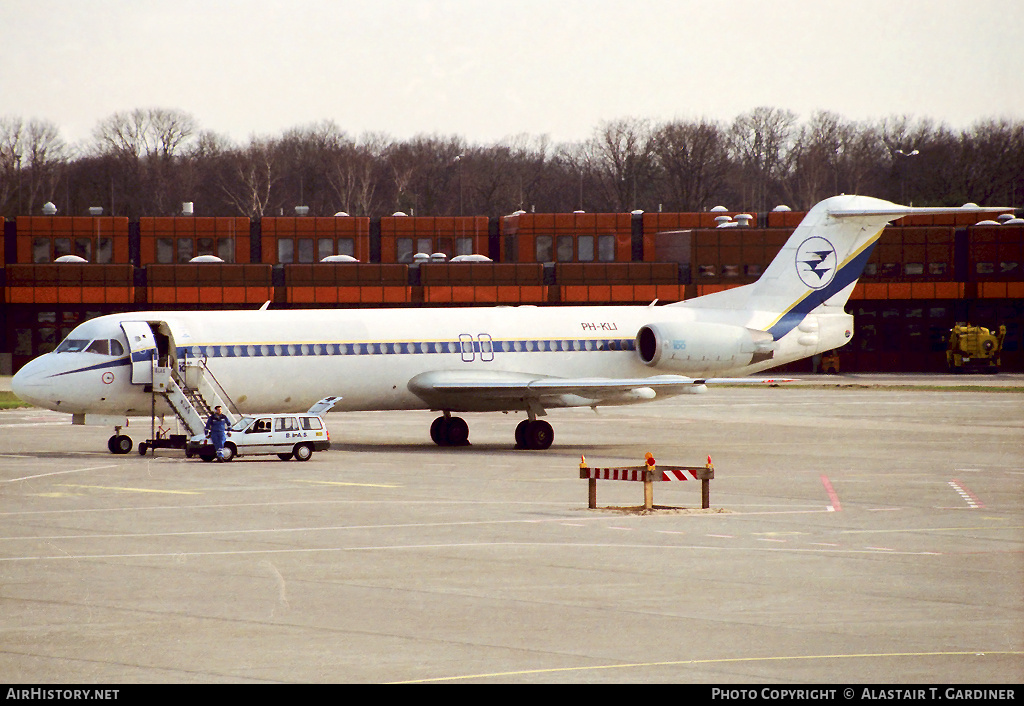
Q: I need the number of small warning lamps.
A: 4